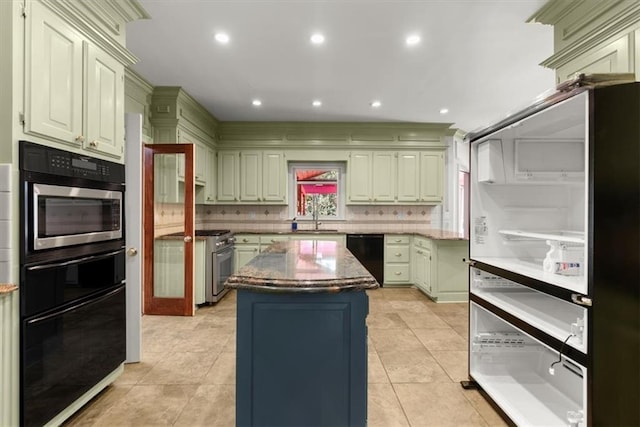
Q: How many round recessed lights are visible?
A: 7